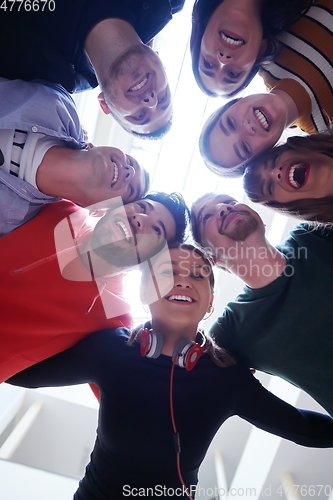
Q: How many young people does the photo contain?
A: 8